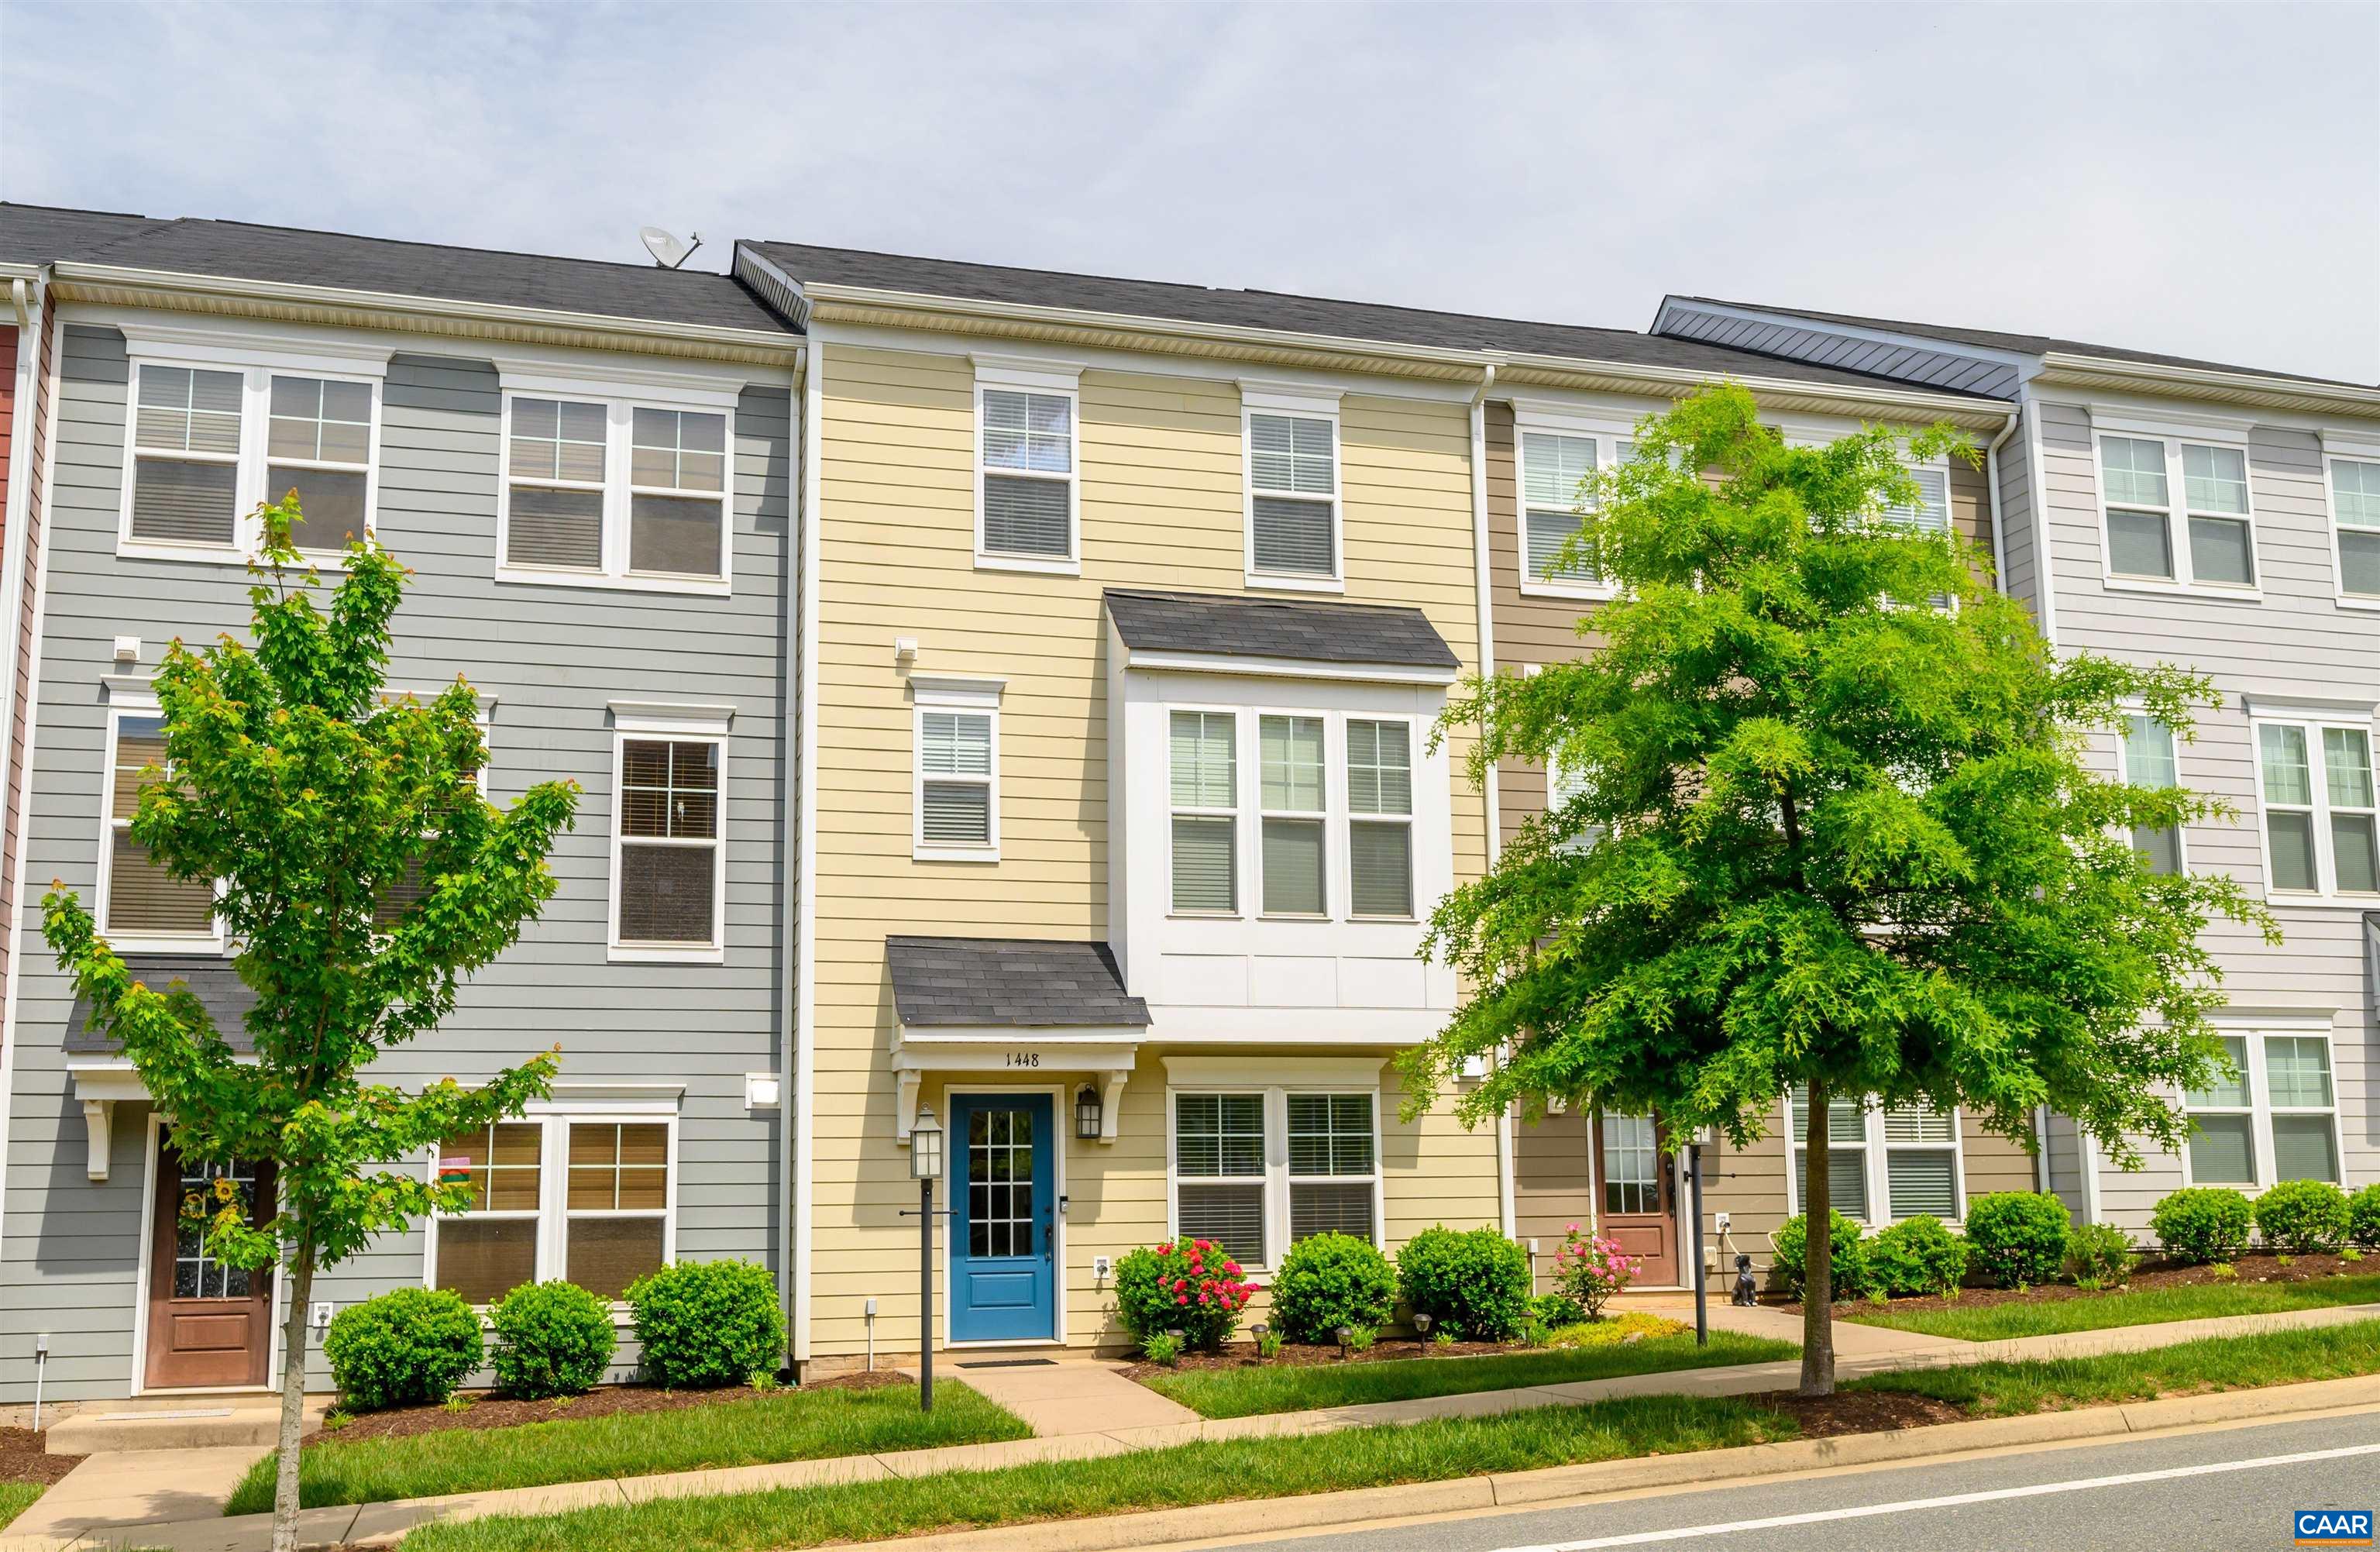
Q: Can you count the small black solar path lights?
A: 5